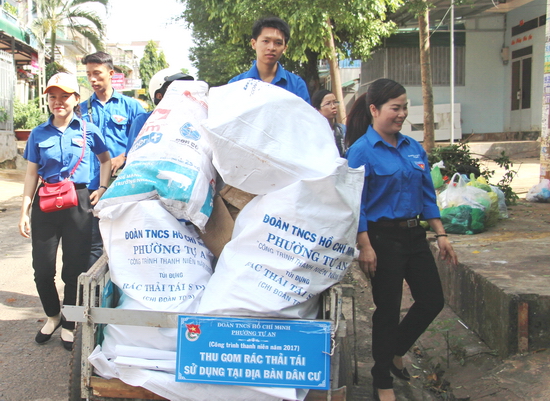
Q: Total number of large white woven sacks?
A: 4